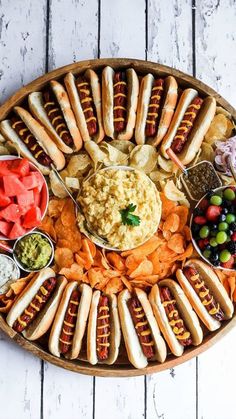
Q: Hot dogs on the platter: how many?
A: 12